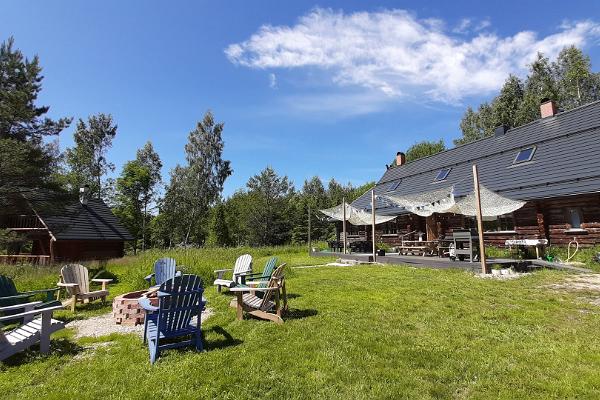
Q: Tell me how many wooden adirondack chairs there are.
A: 8